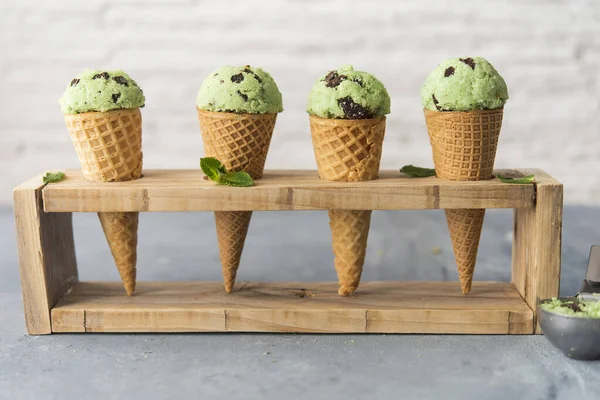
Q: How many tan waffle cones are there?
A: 4